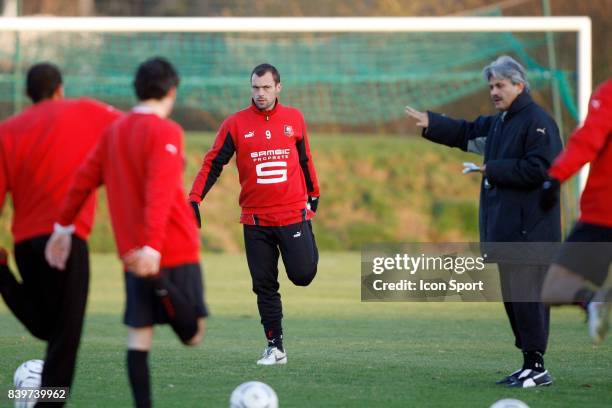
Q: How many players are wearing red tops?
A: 4